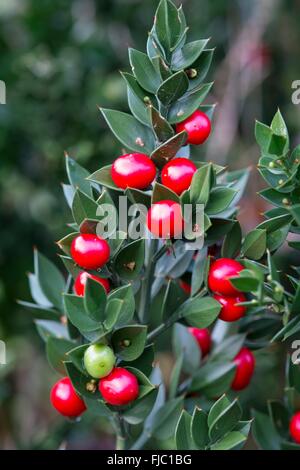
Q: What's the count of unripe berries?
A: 1